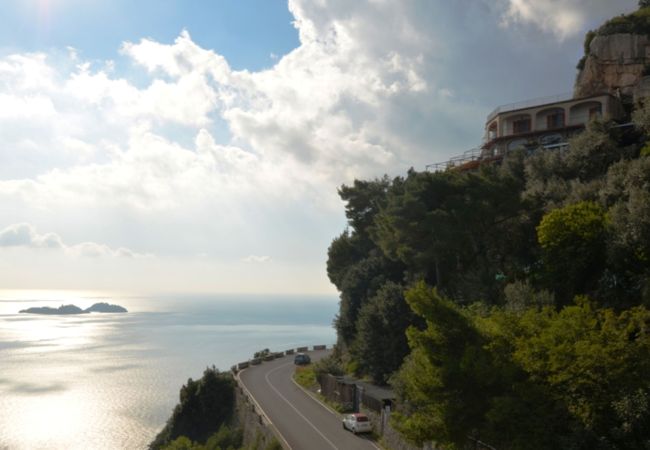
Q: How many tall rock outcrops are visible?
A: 1